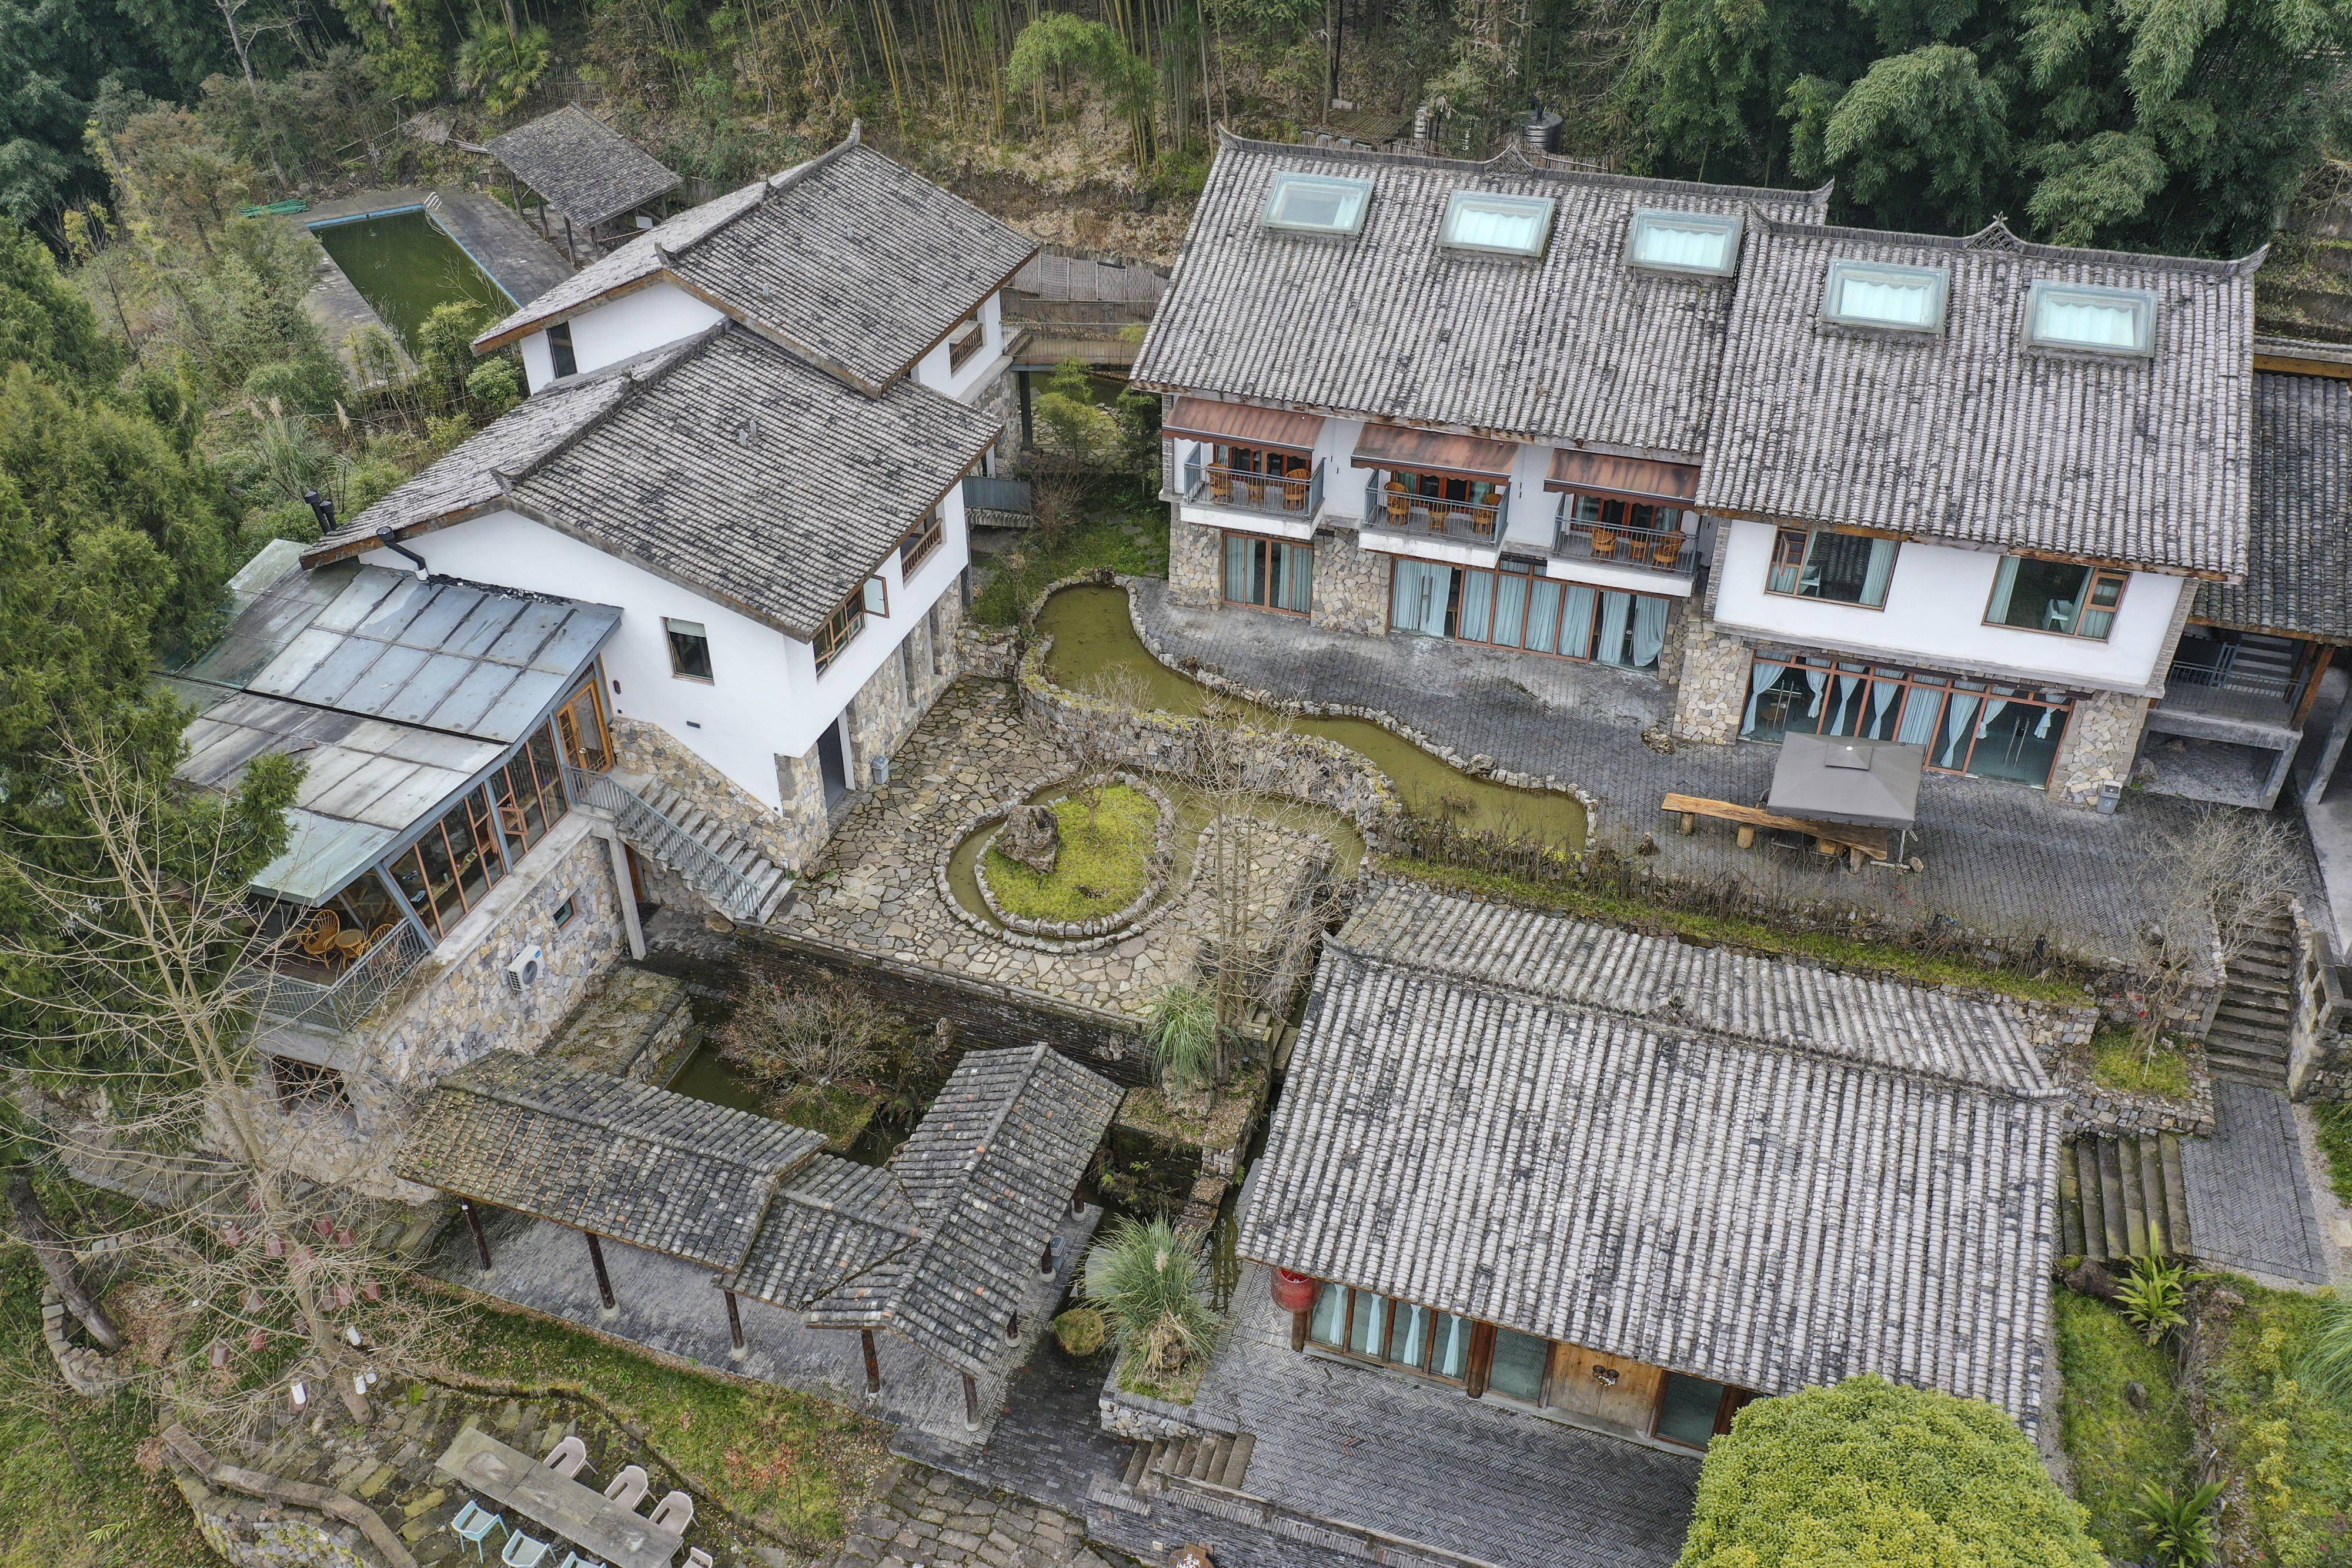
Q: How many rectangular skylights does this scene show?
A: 5